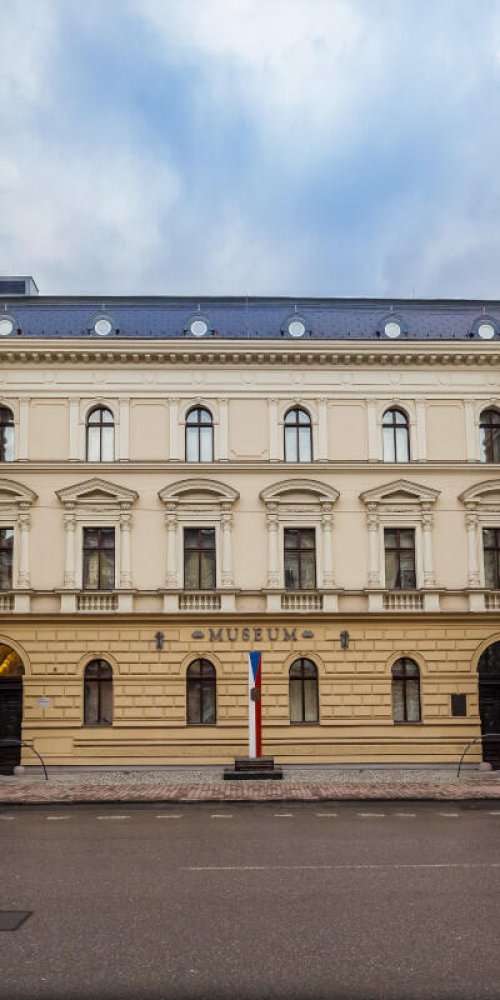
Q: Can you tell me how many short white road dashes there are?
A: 11